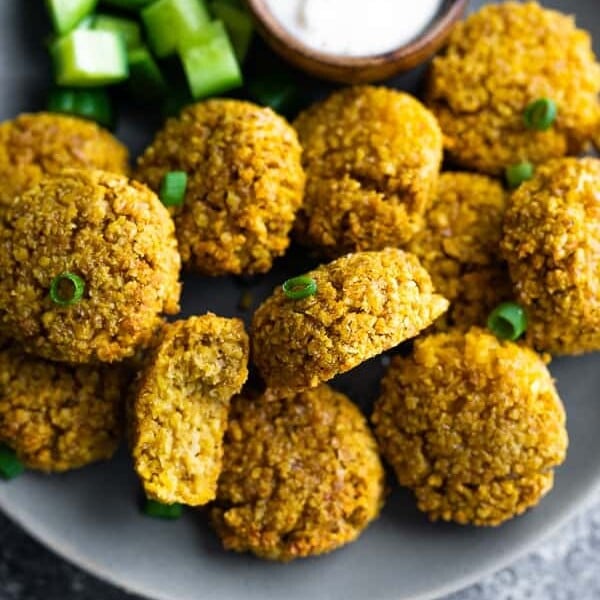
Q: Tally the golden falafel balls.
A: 12